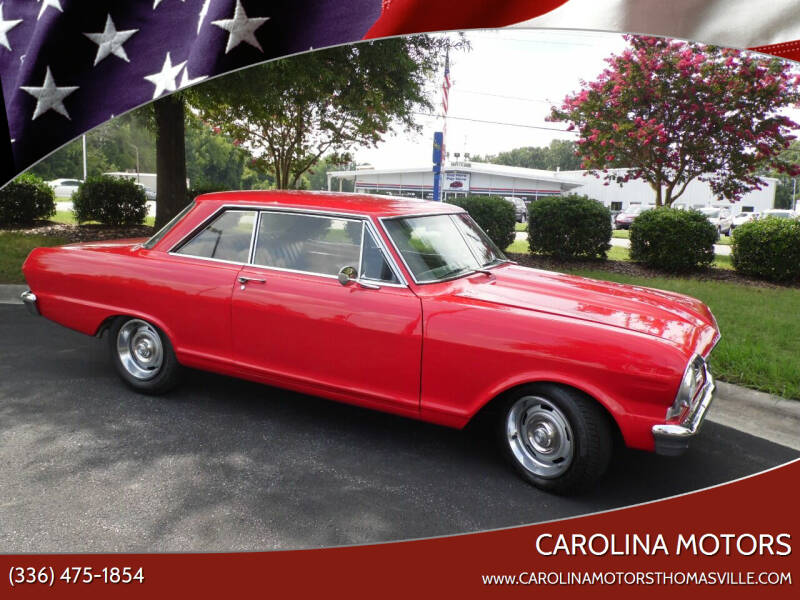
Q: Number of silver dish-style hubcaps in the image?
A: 2